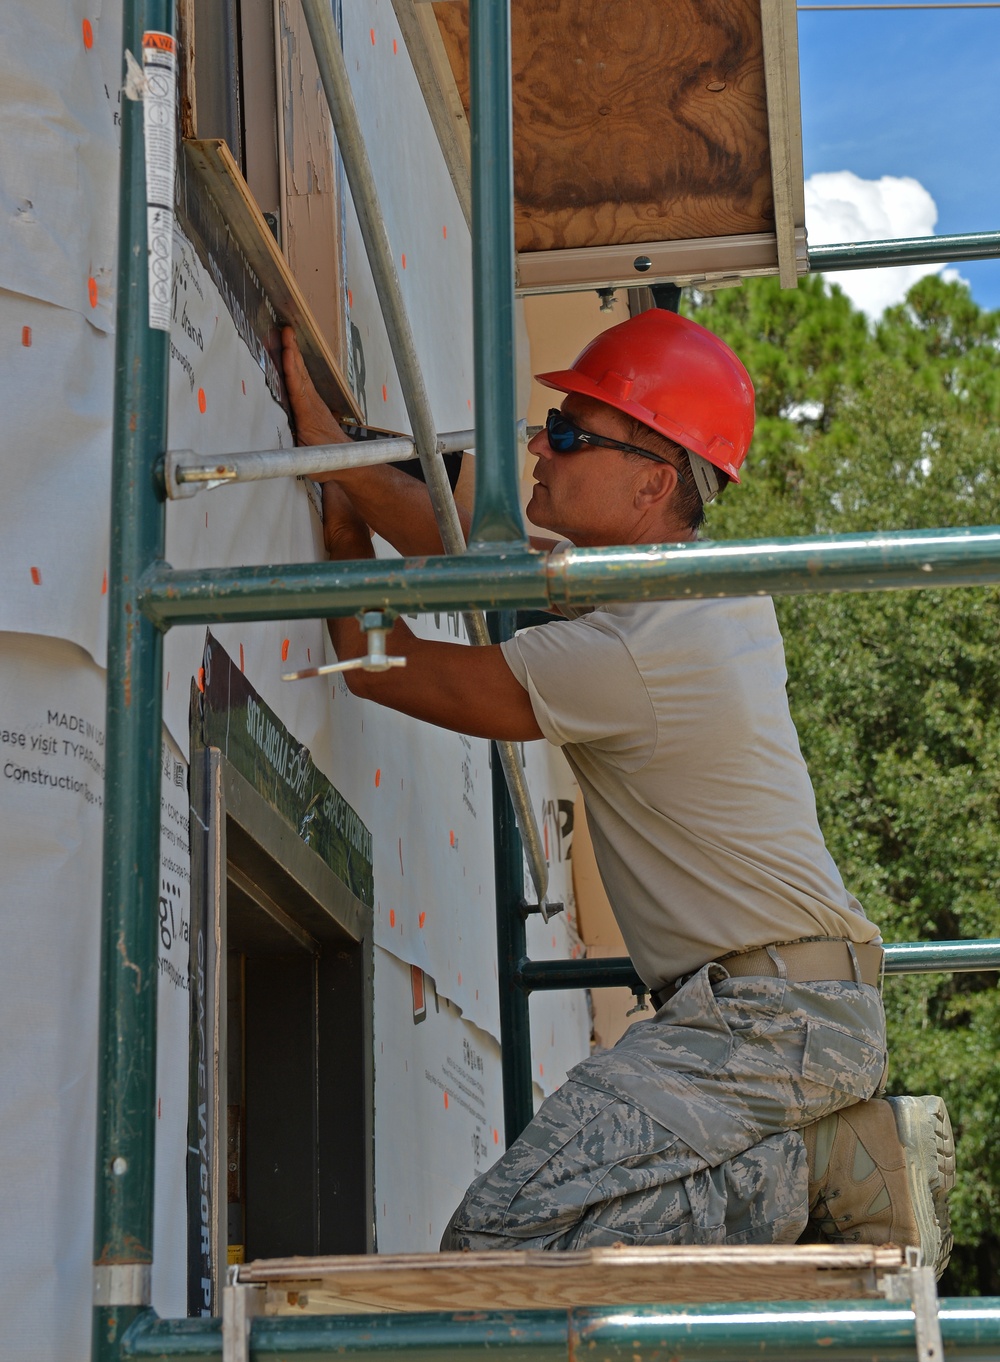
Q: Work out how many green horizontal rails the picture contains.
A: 4